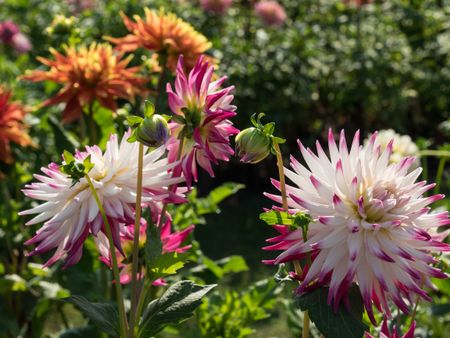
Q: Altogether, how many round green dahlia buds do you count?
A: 2